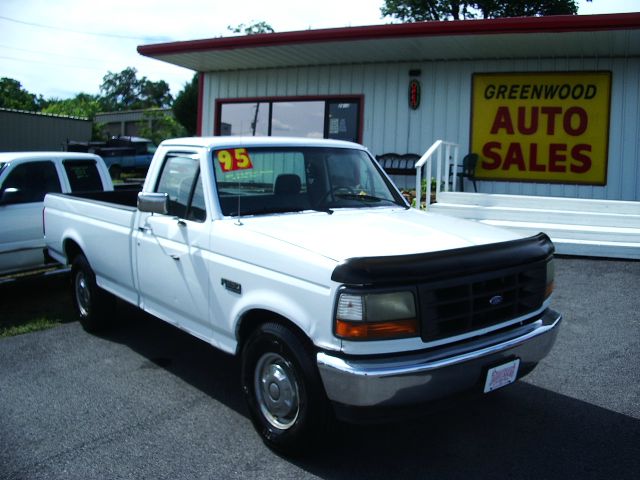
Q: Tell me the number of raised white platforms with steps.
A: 1